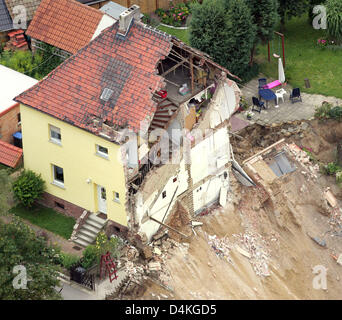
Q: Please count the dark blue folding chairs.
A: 3